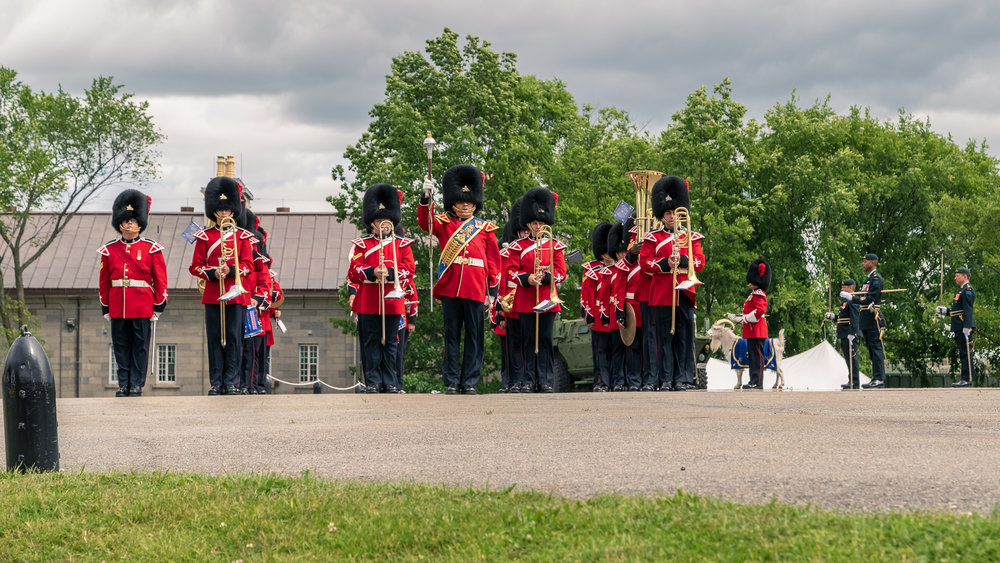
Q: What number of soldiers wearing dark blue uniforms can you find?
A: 3